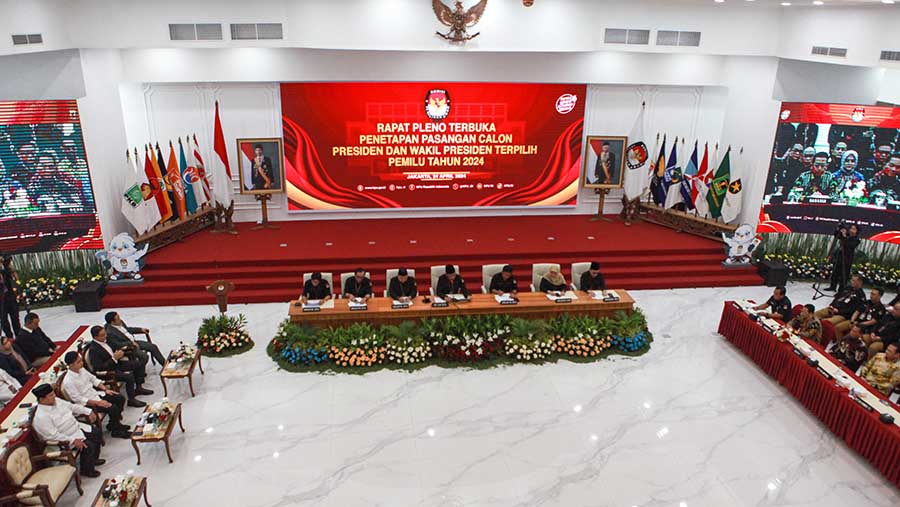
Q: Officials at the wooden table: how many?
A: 7